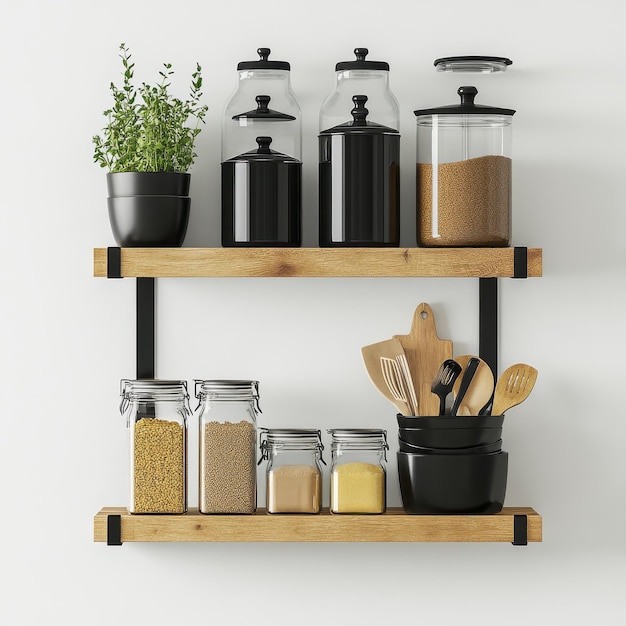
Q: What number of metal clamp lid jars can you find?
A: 4